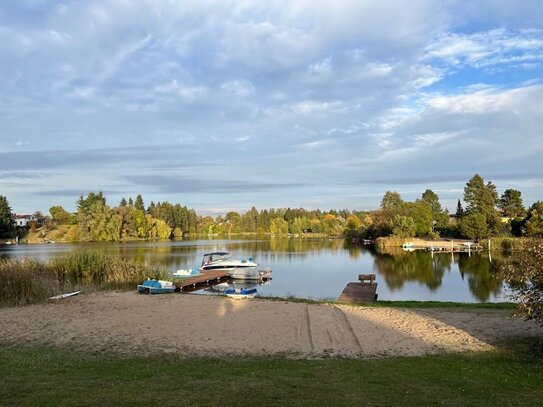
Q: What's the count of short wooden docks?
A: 2